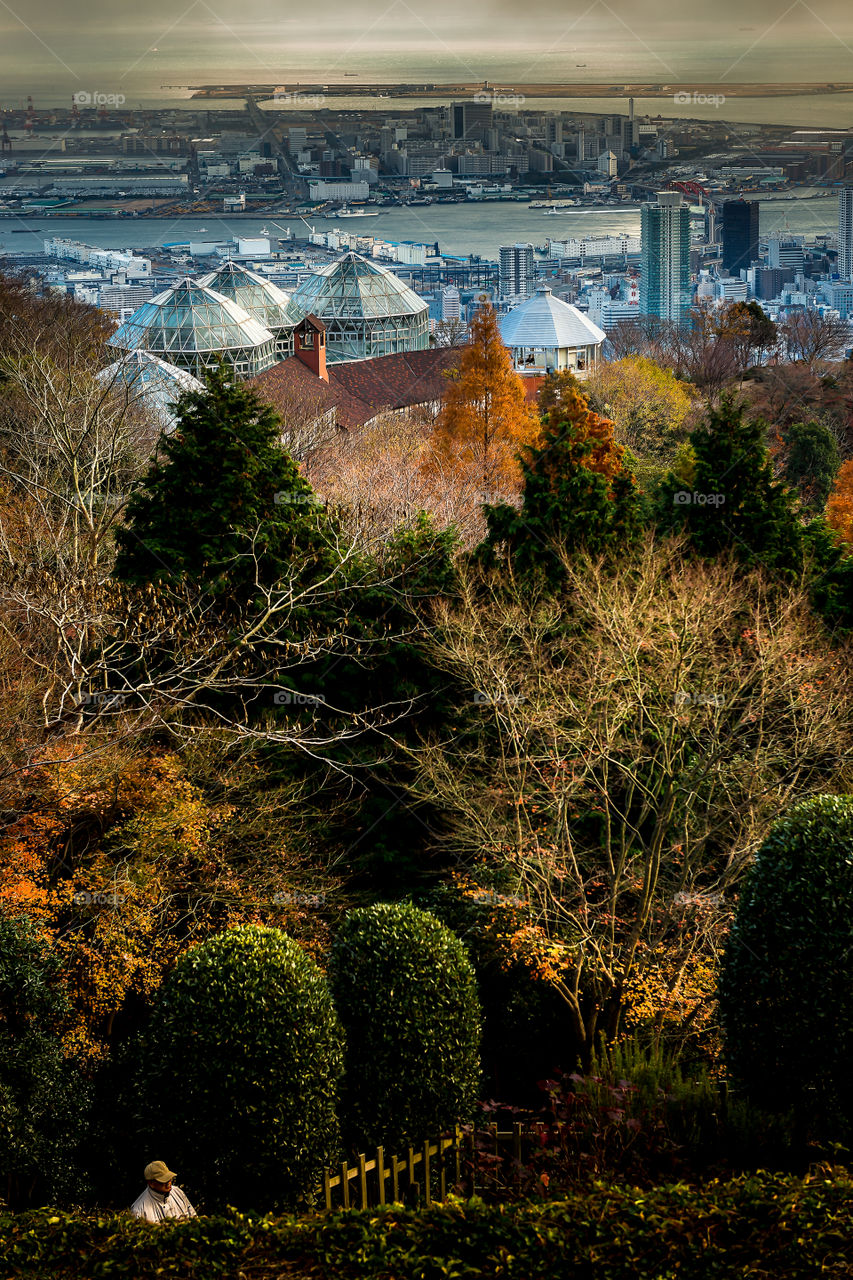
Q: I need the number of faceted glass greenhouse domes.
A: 4